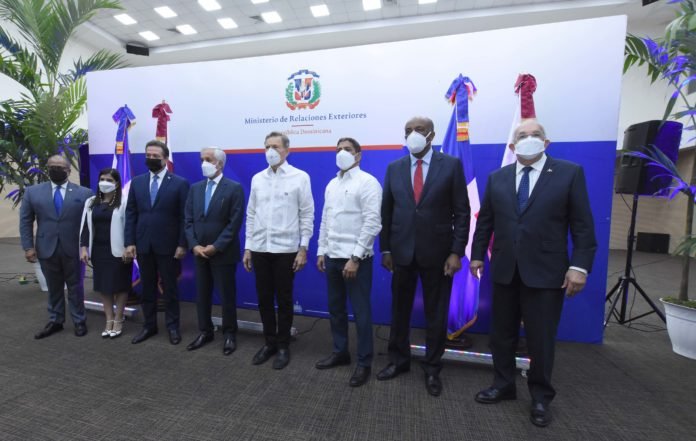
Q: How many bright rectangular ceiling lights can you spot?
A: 11